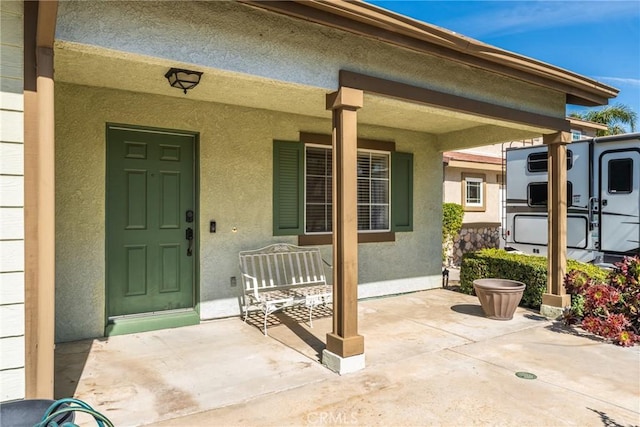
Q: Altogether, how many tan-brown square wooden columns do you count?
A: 2